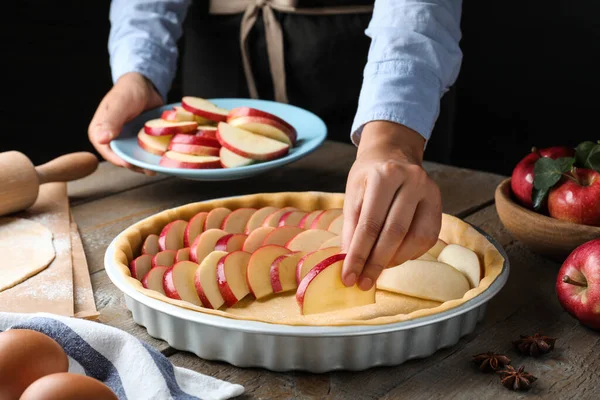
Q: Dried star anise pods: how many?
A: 3